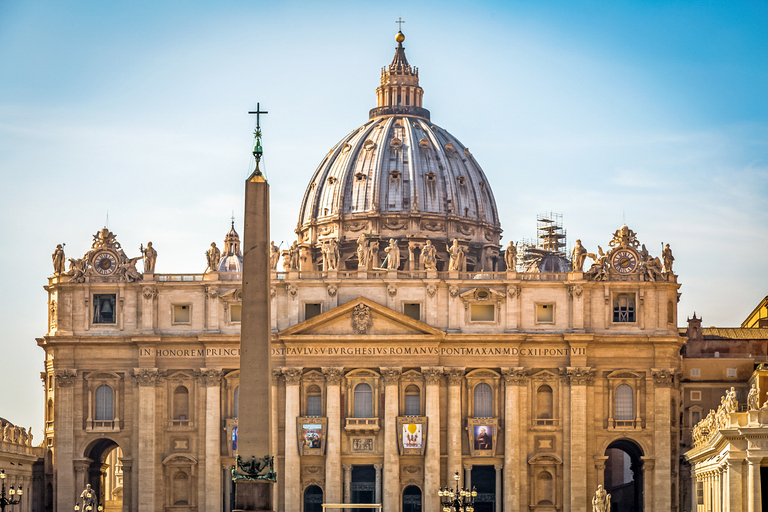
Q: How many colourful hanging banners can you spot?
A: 4